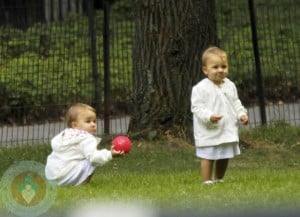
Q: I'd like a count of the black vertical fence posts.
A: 3